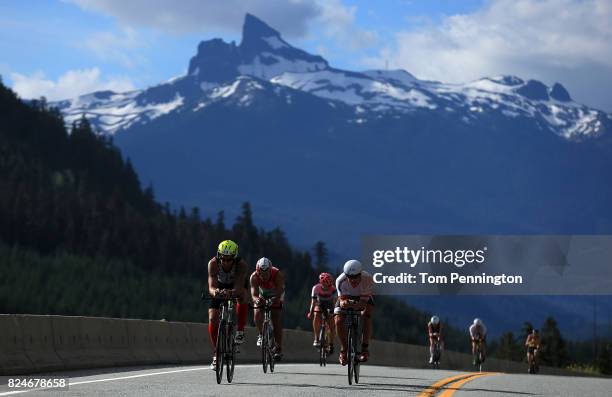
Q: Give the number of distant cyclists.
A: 3